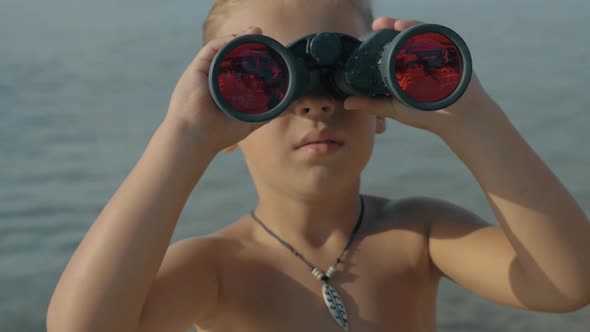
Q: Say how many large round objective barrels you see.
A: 2